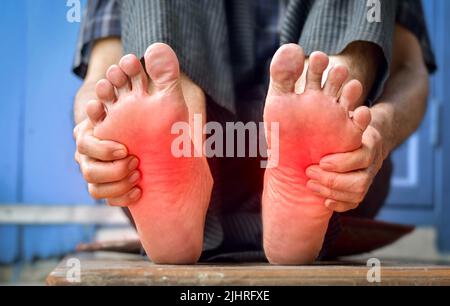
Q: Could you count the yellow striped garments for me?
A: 0